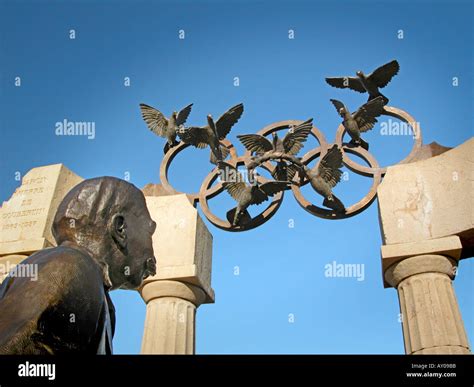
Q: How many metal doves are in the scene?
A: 7